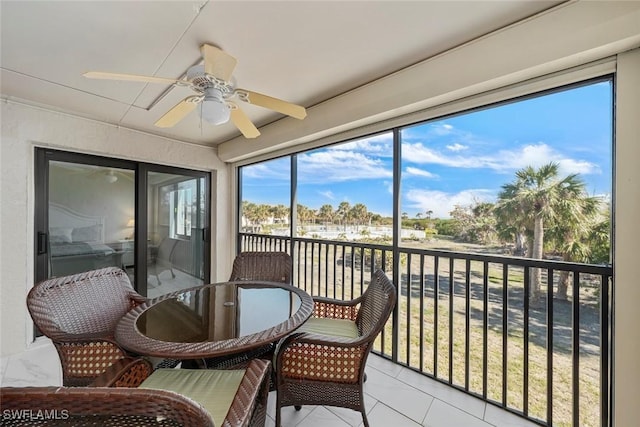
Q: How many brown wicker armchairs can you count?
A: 4